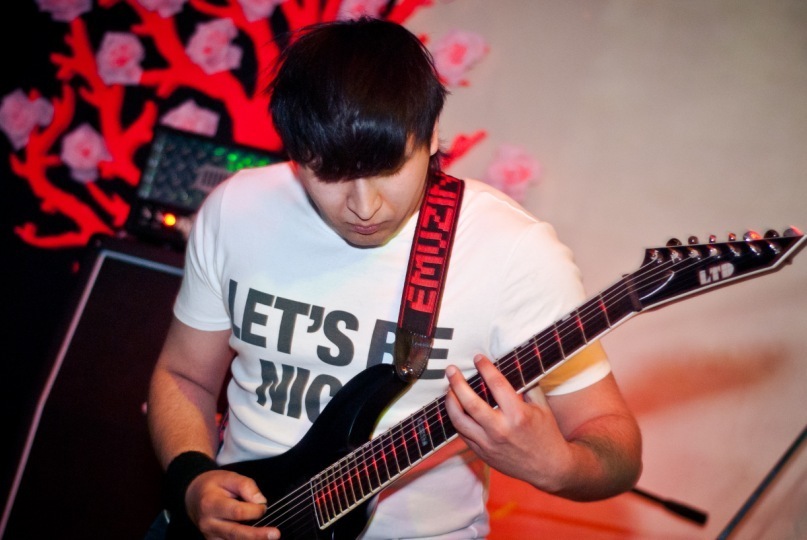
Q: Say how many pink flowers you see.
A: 11